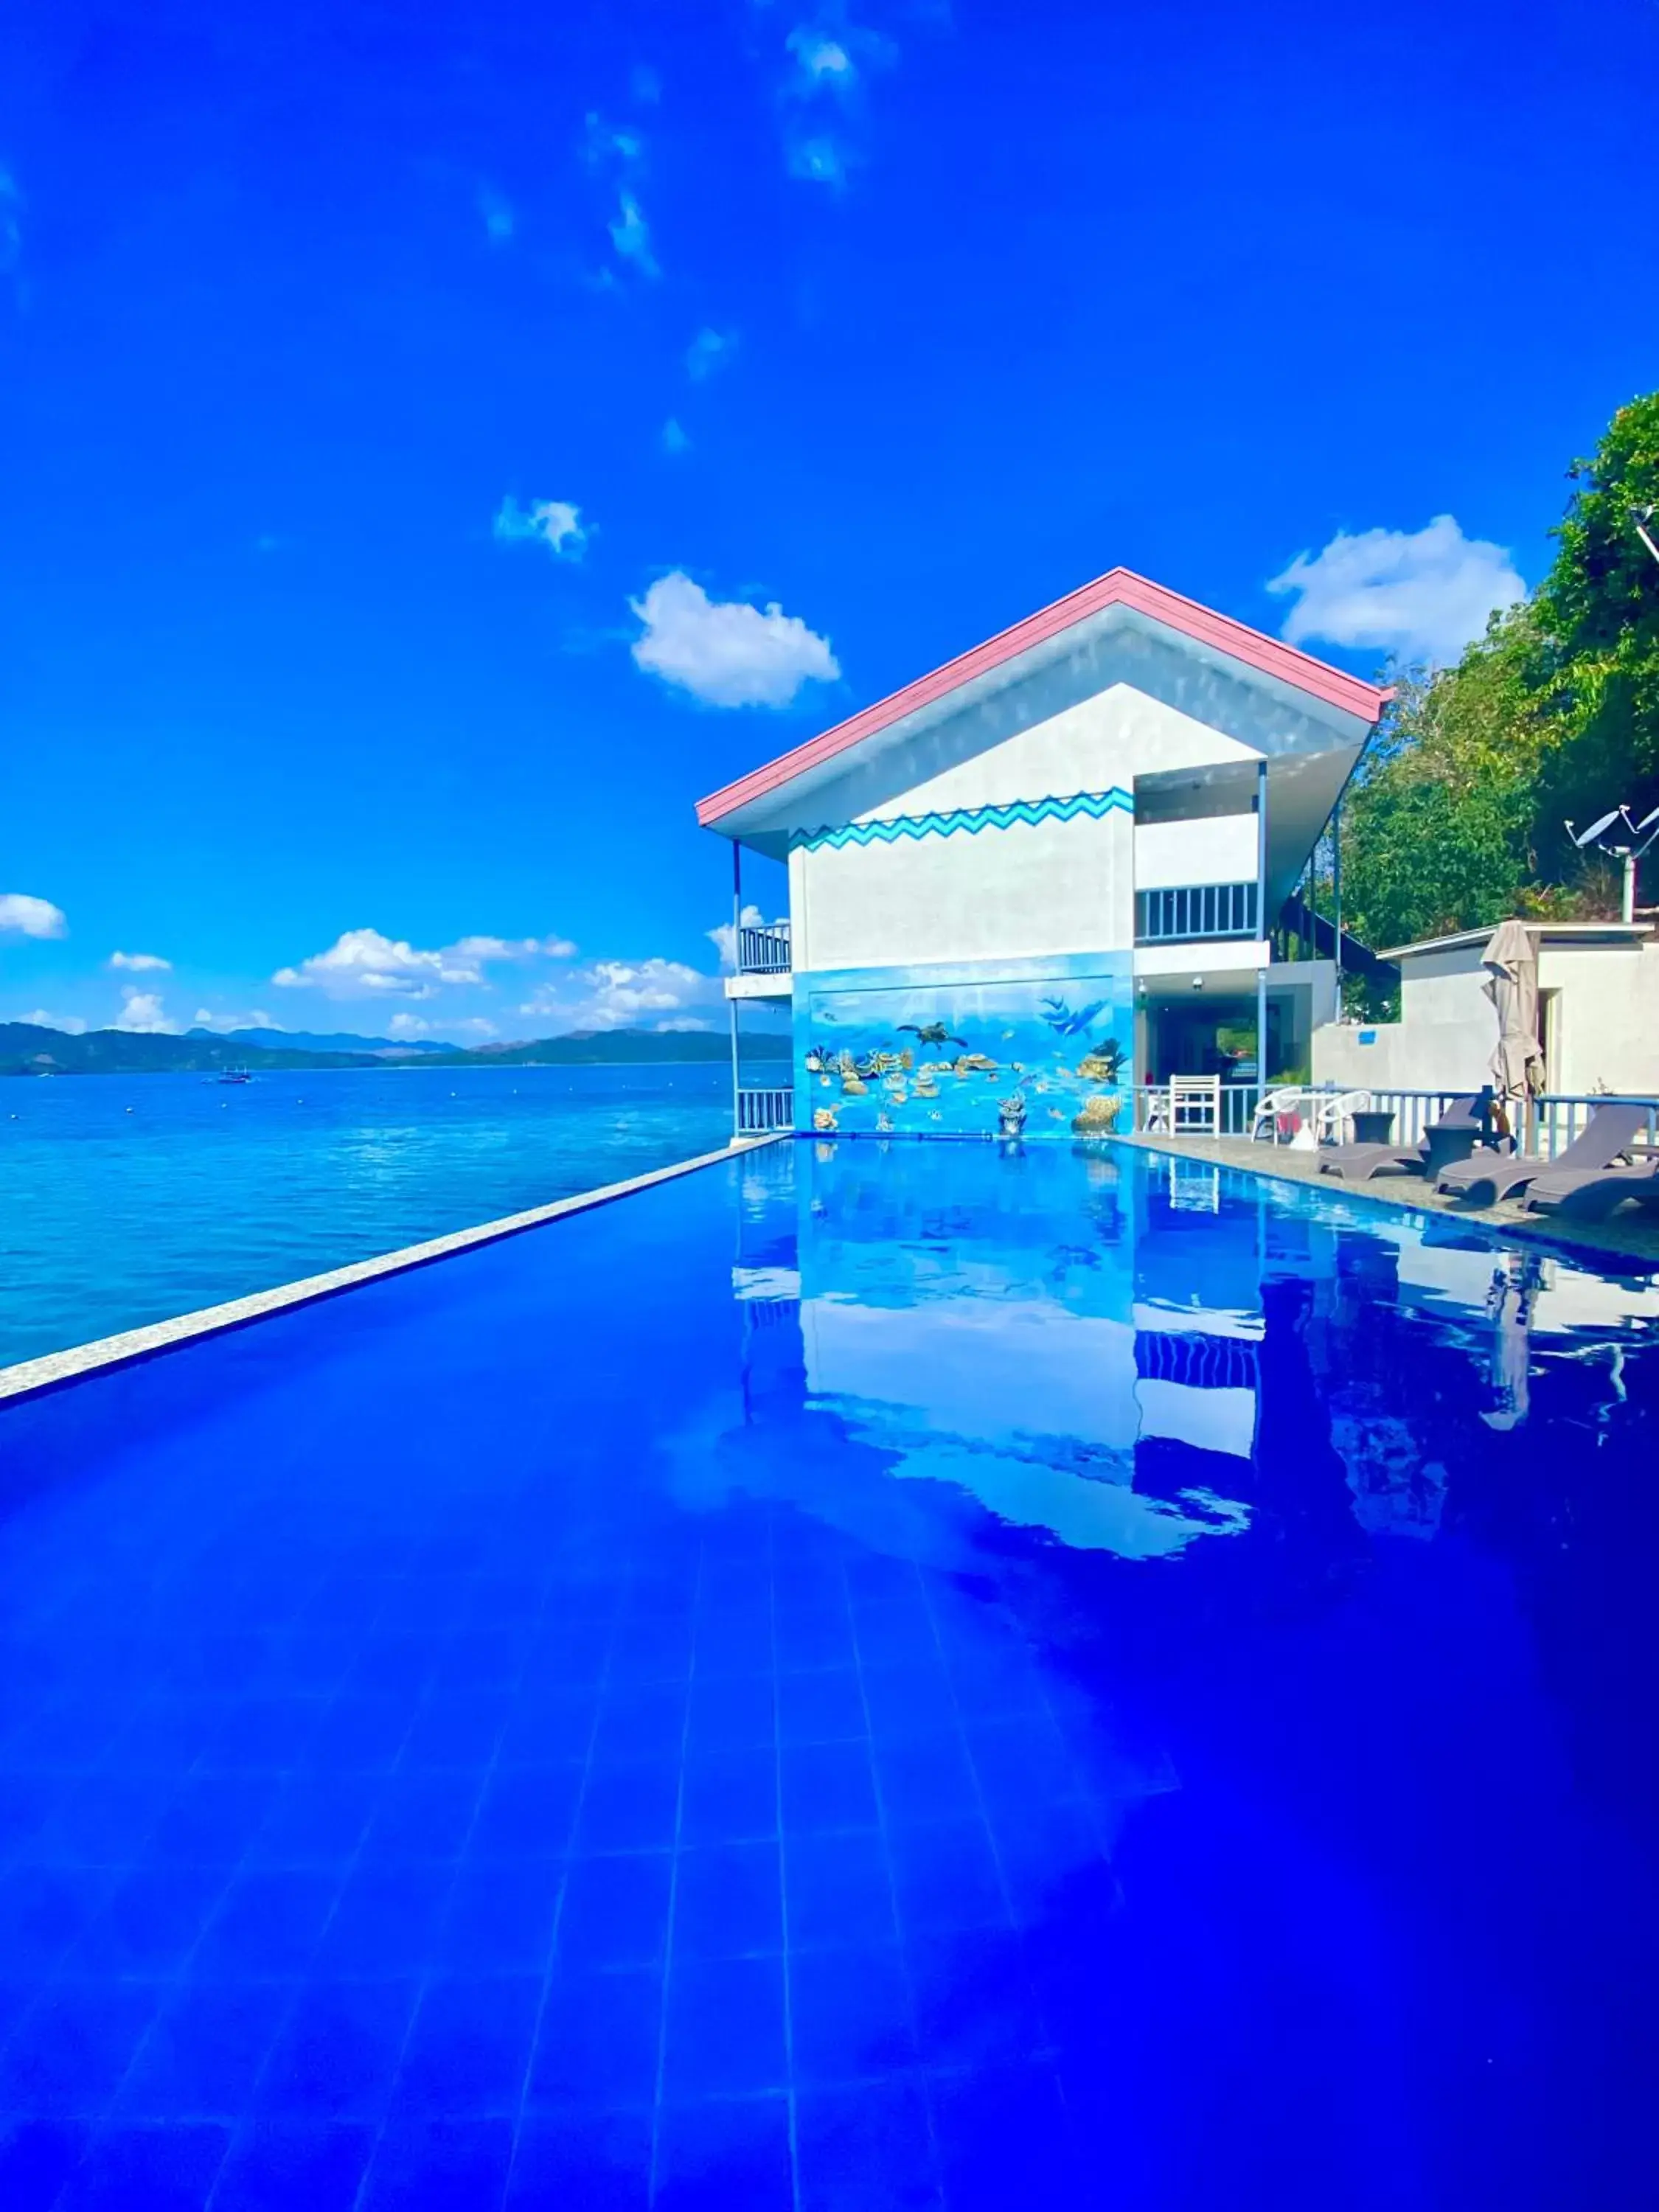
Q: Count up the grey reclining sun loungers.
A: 3